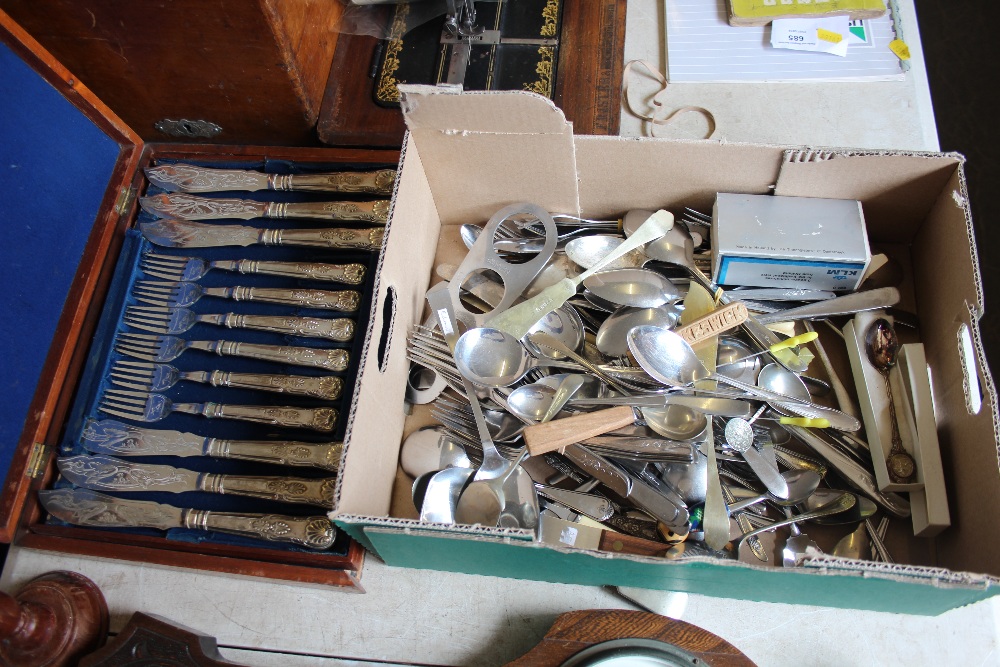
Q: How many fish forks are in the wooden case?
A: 6